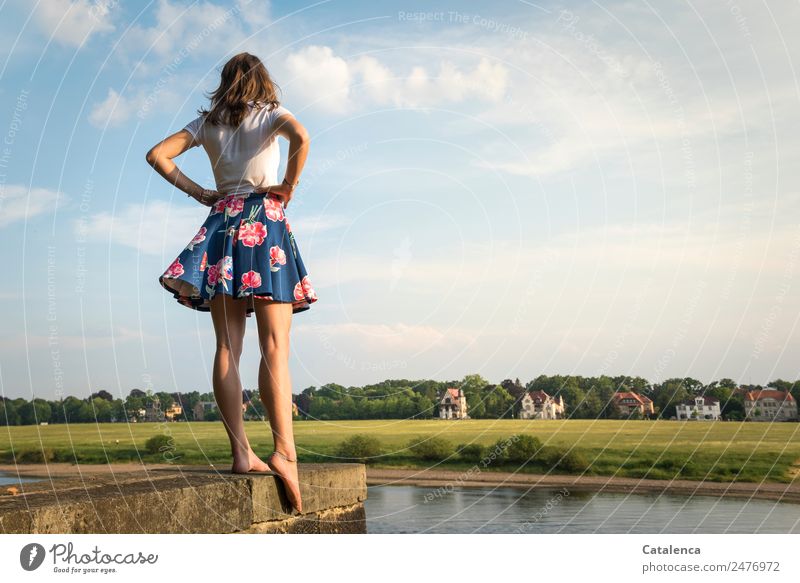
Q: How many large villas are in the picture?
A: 5